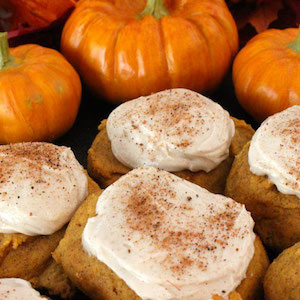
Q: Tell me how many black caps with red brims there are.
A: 0